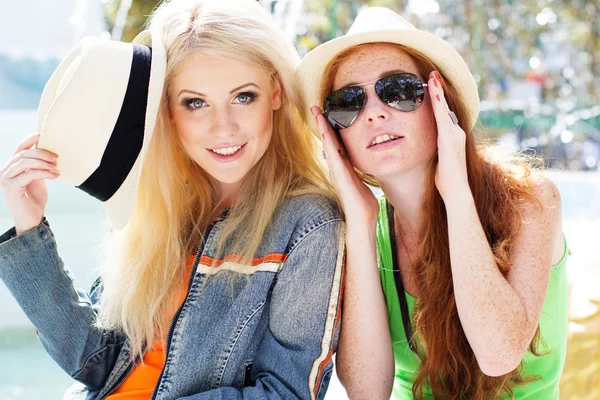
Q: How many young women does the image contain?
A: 2